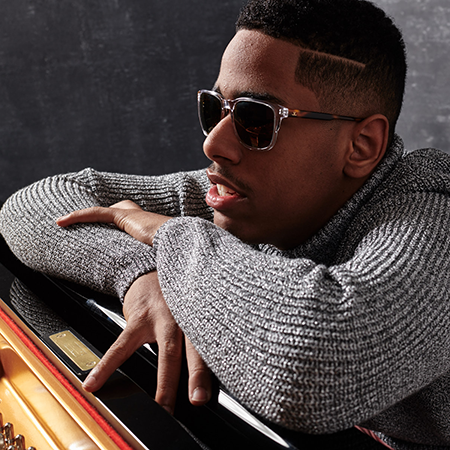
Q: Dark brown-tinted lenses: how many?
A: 2